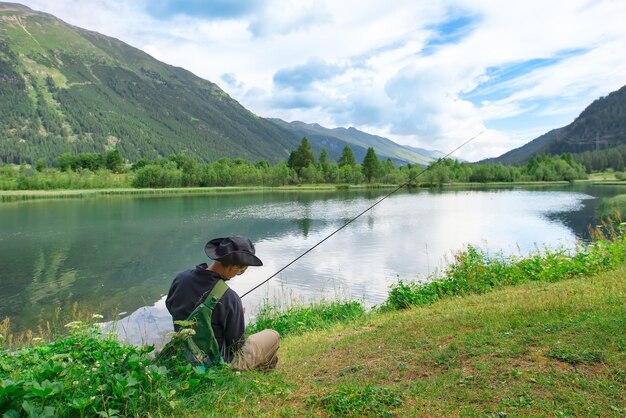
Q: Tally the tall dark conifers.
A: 4